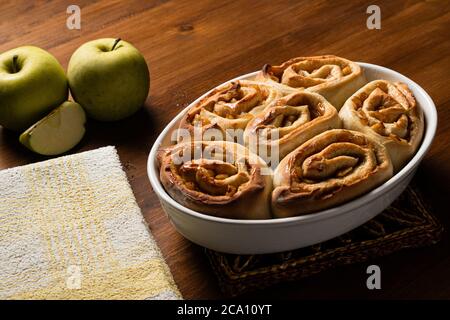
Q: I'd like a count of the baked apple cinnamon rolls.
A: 6